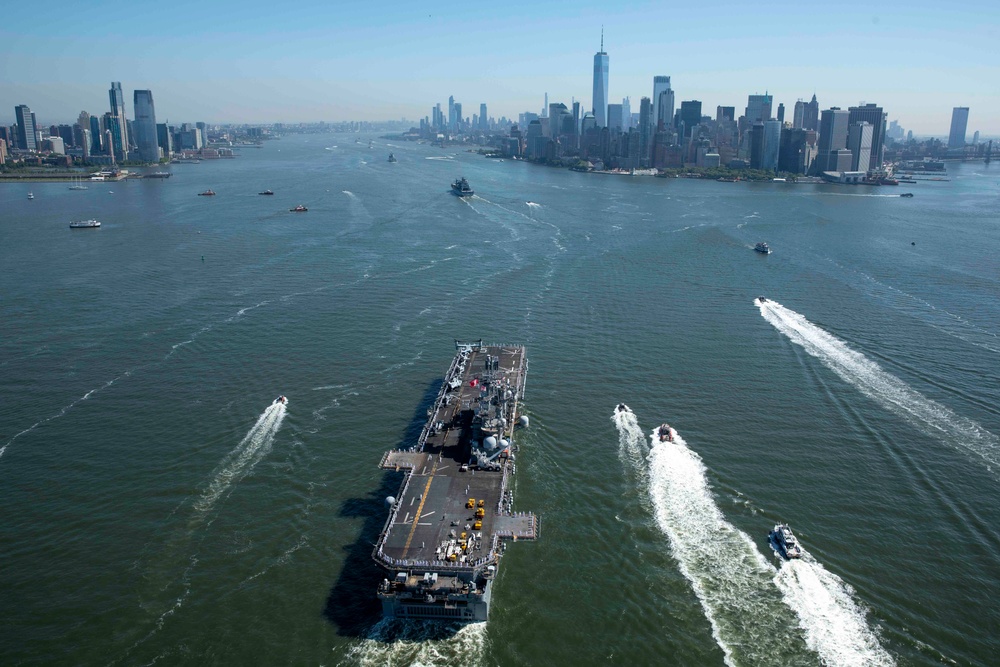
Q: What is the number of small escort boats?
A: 5